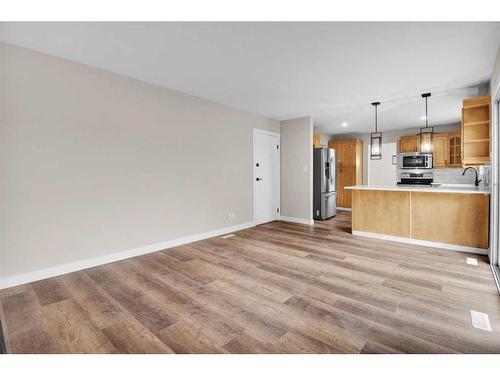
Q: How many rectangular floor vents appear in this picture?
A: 3